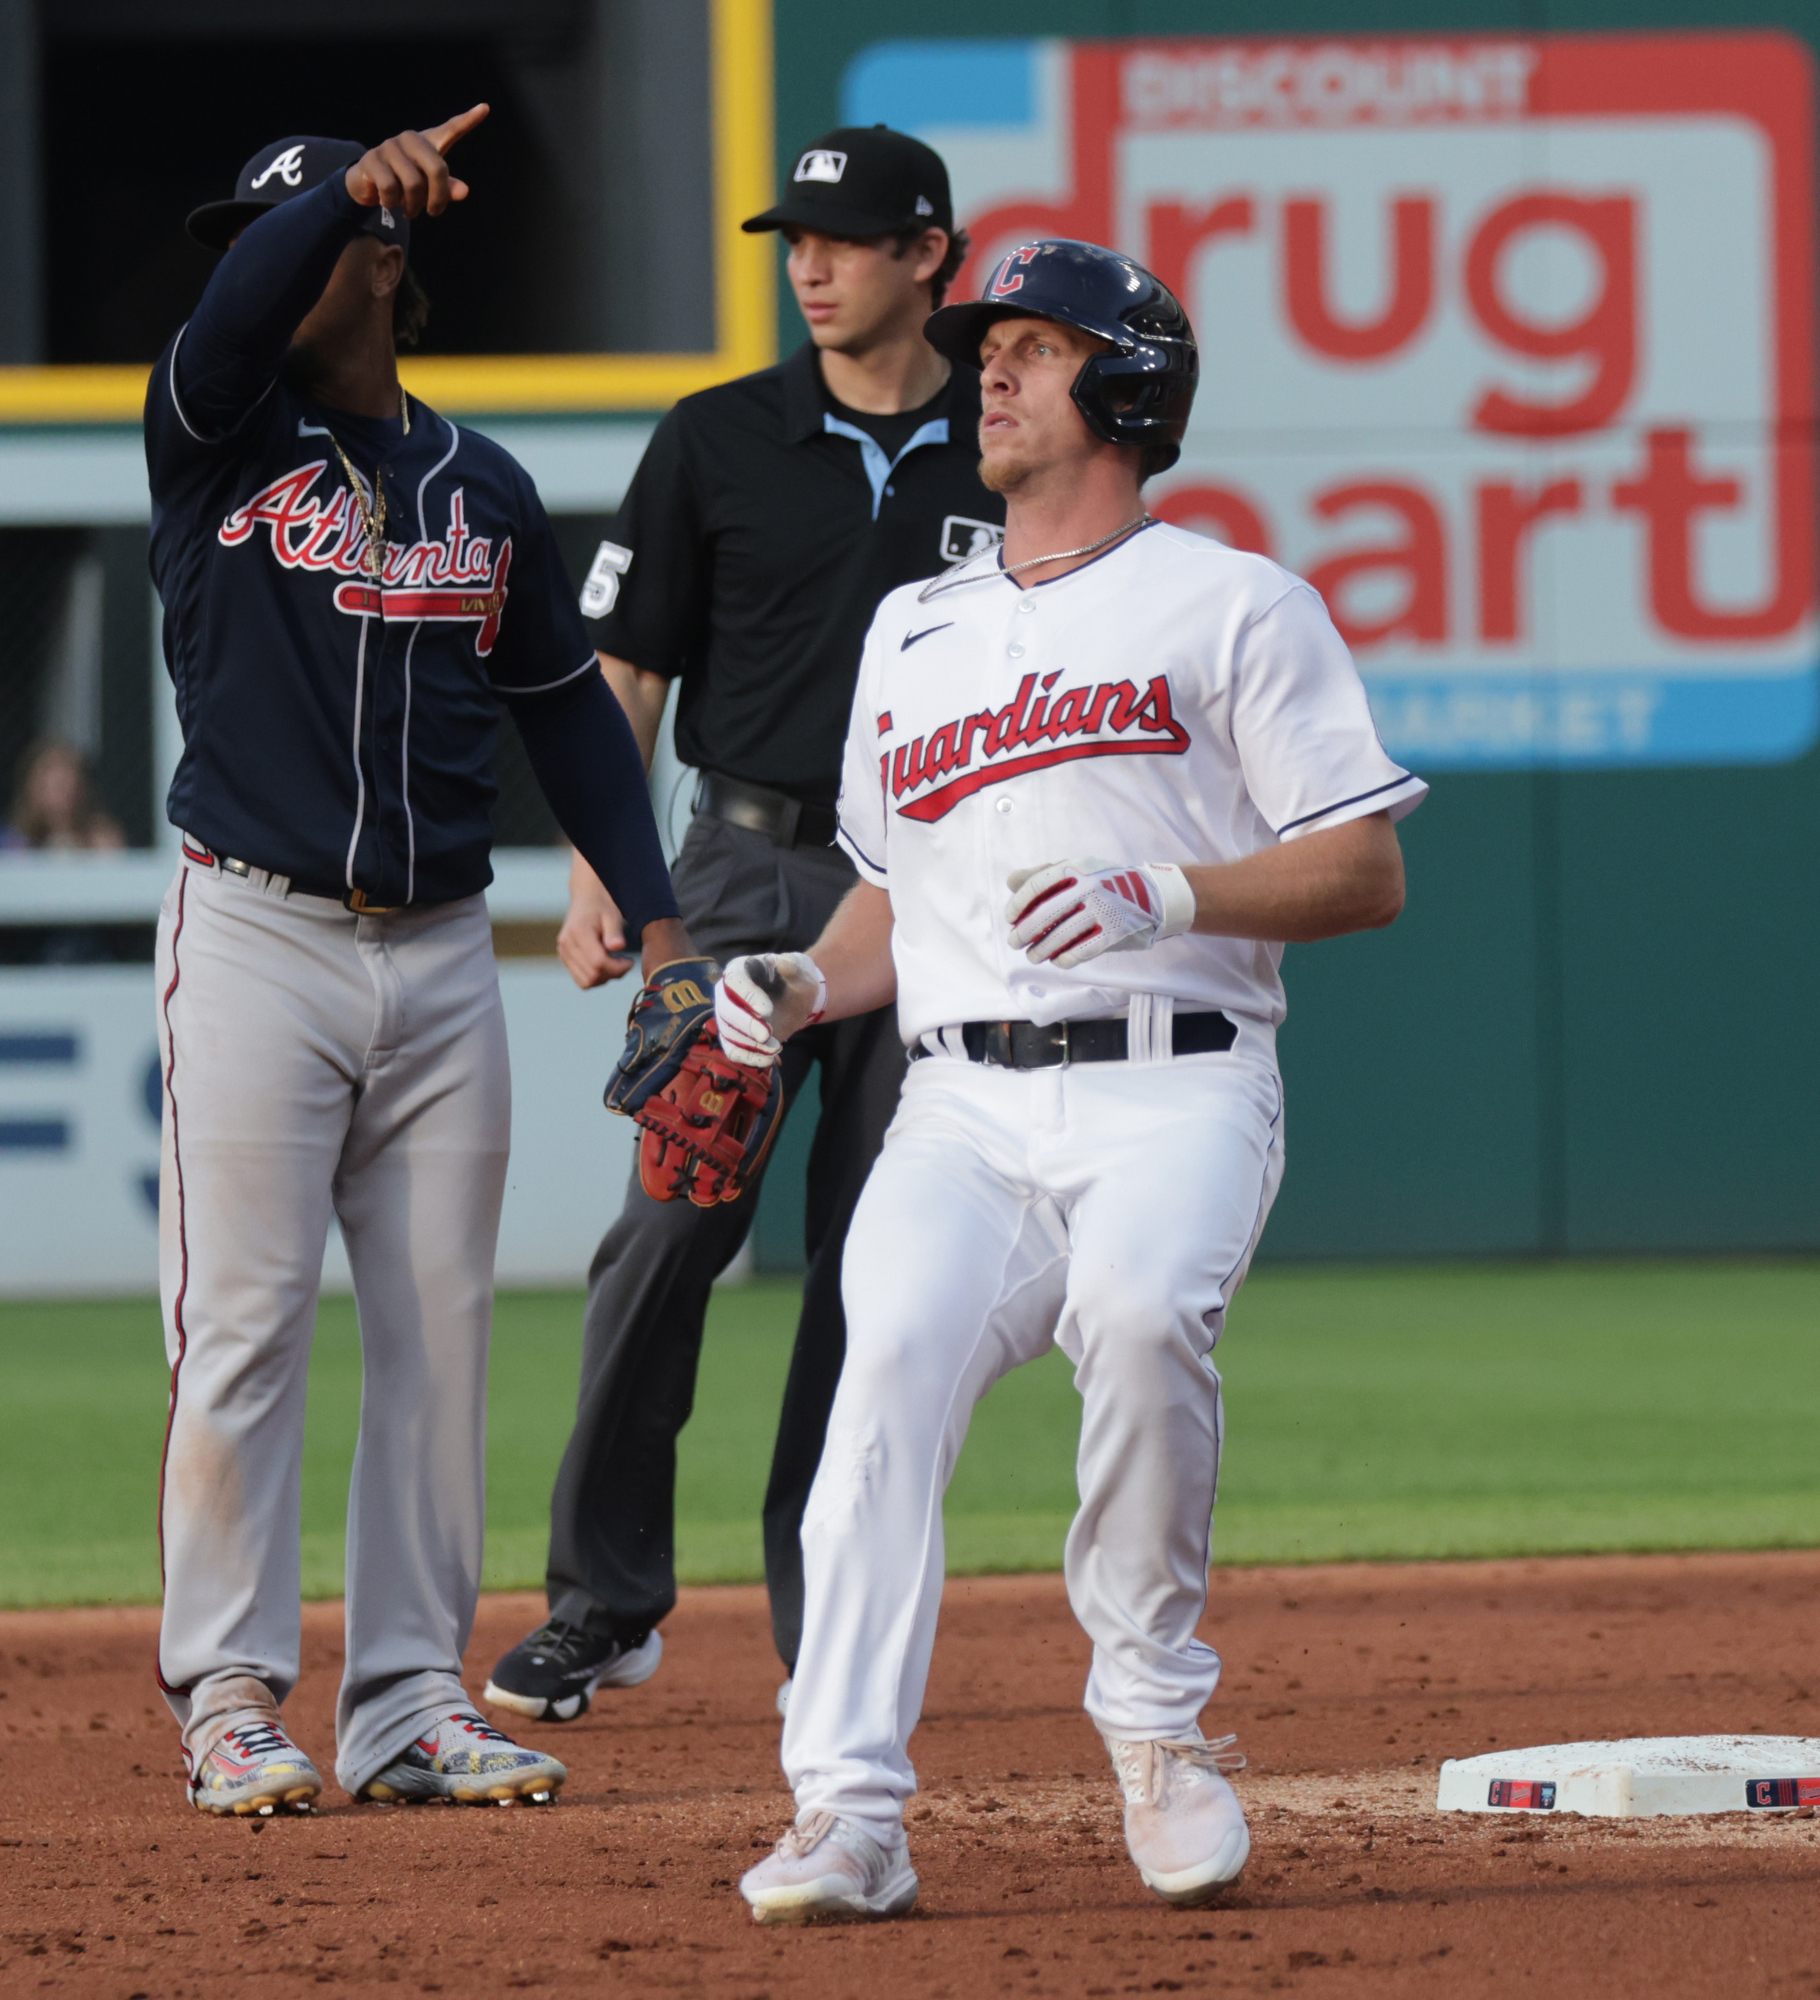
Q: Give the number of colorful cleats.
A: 2